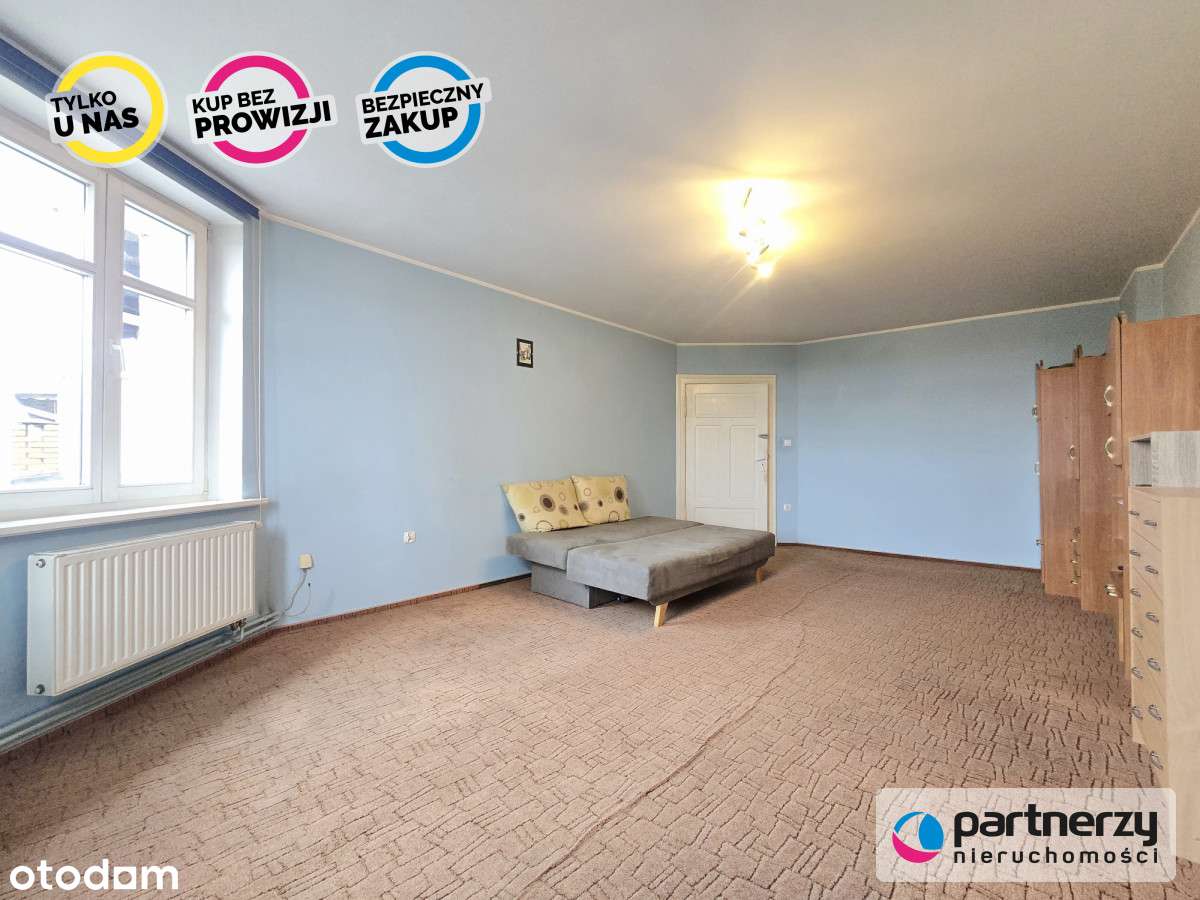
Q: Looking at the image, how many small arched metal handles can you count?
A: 12